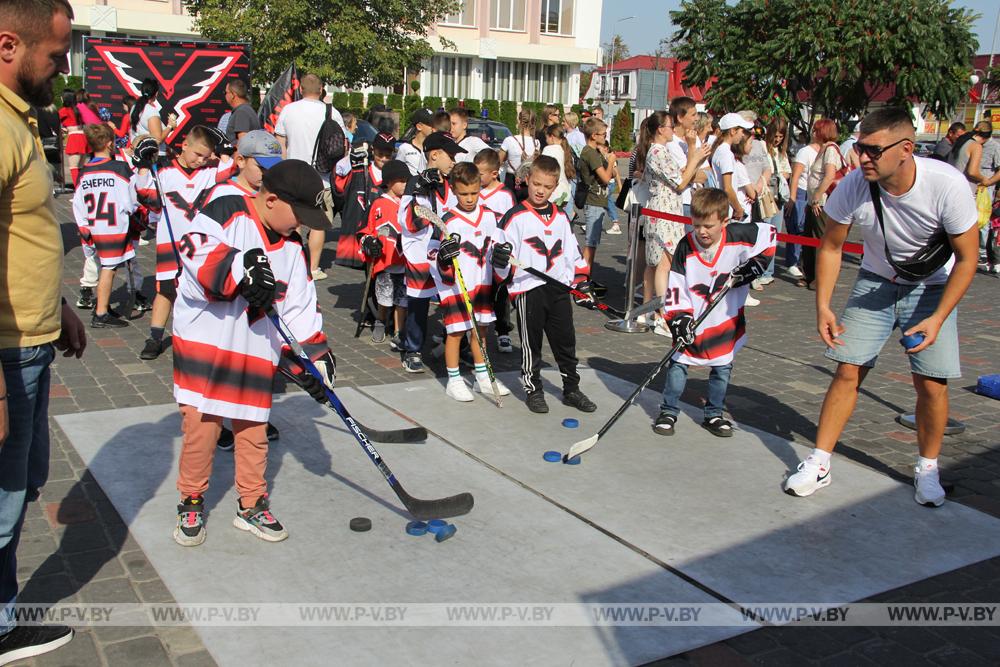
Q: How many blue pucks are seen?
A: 7